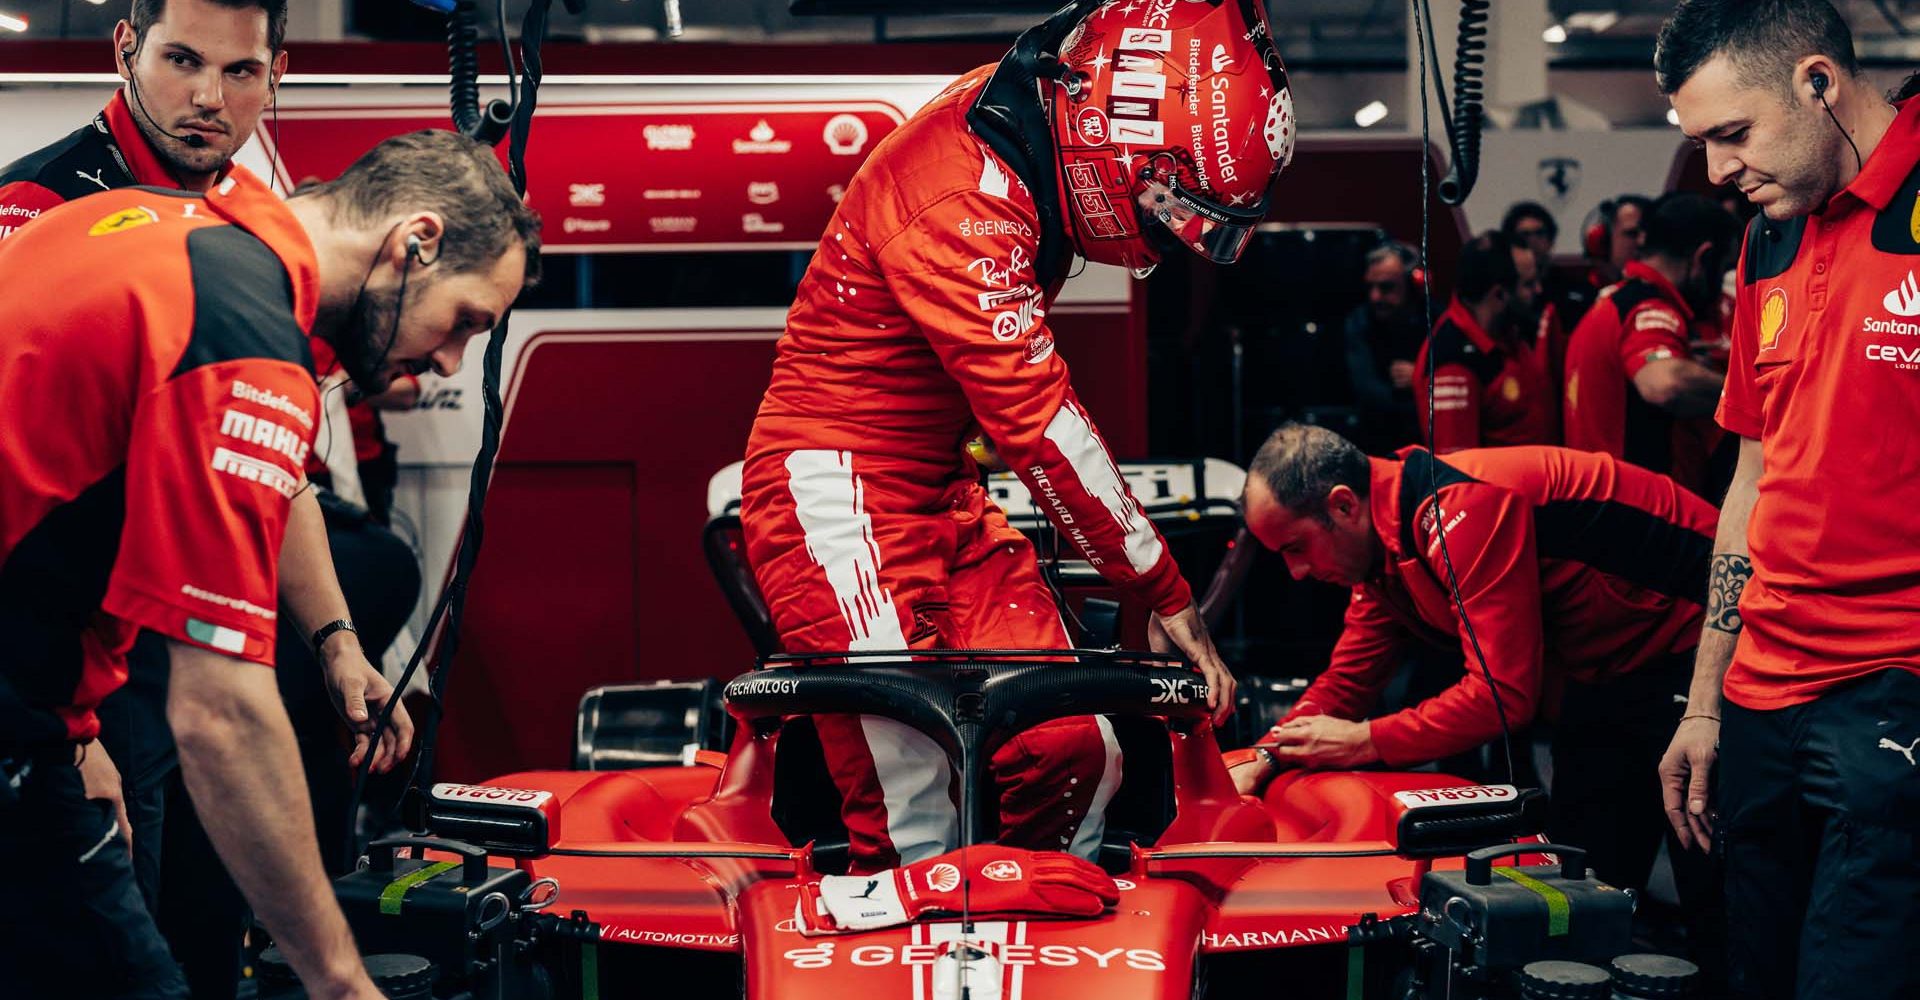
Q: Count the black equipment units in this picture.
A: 2